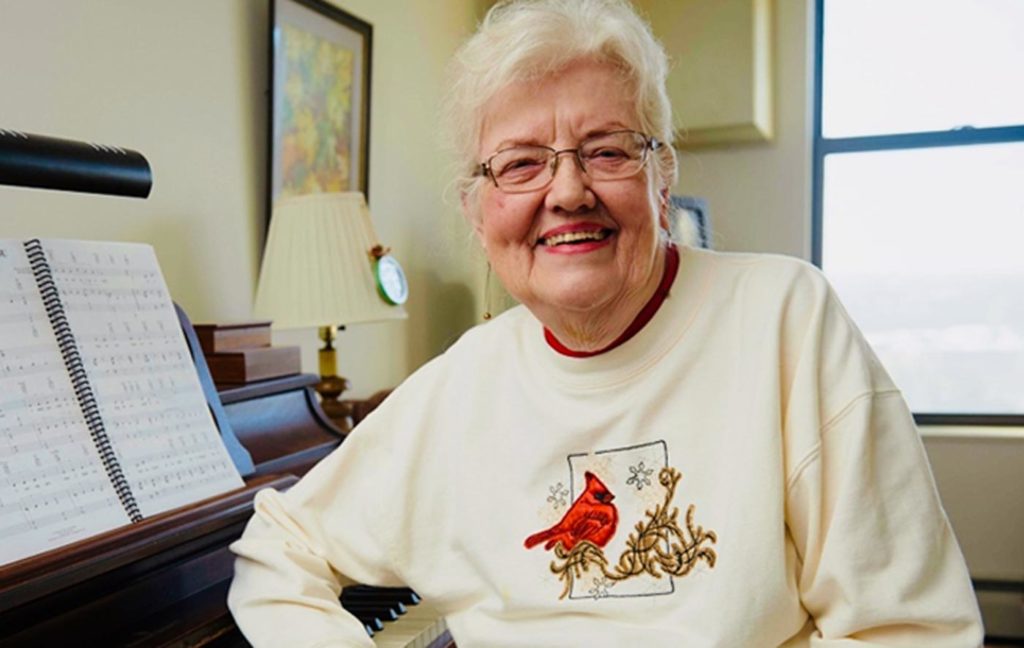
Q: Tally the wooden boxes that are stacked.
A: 2